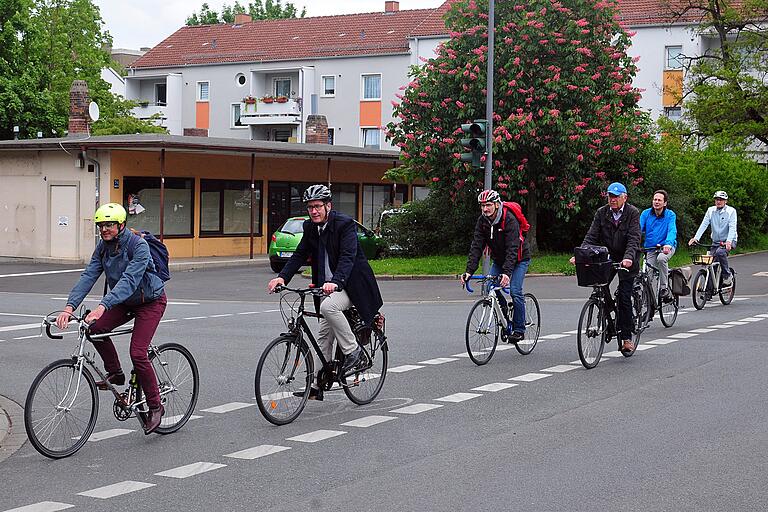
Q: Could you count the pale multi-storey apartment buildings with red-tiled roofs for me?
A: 2